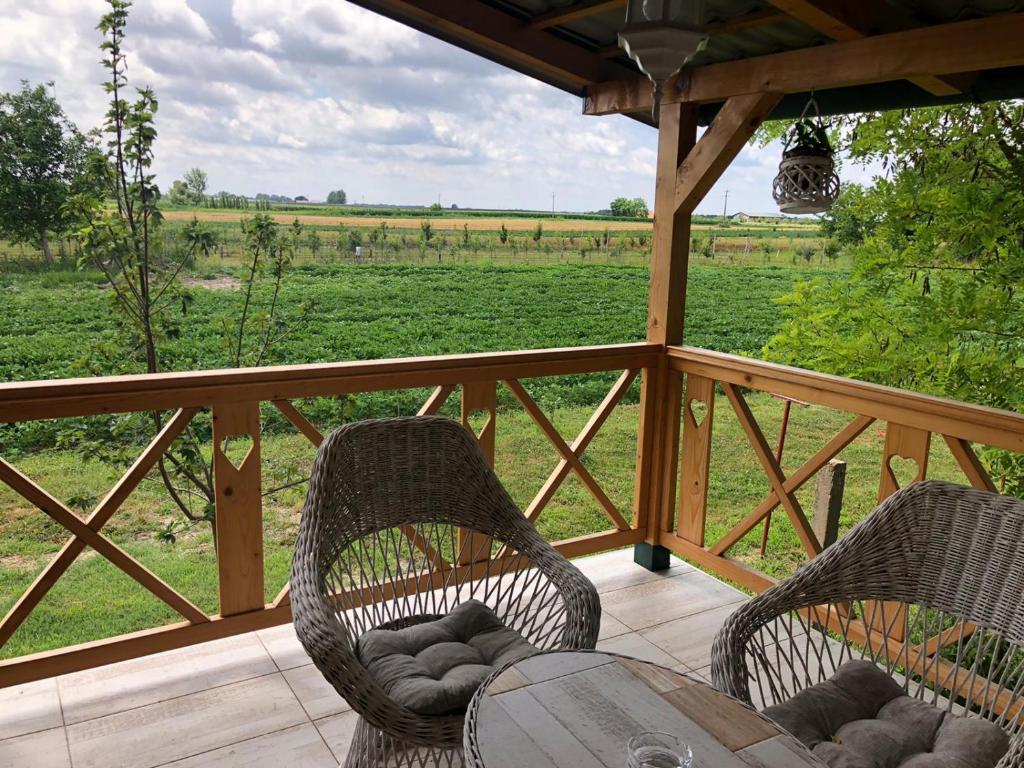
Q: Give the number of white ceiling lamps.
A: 1